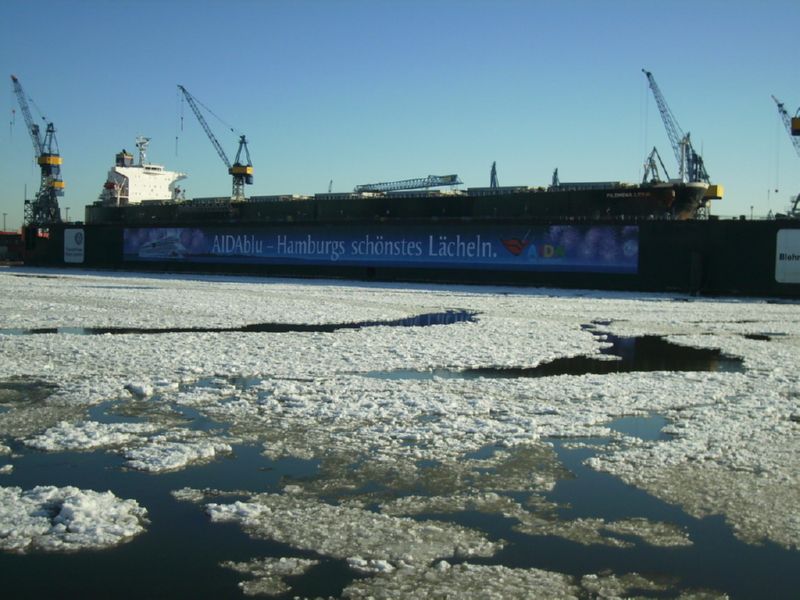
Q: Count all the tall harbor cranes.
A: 4